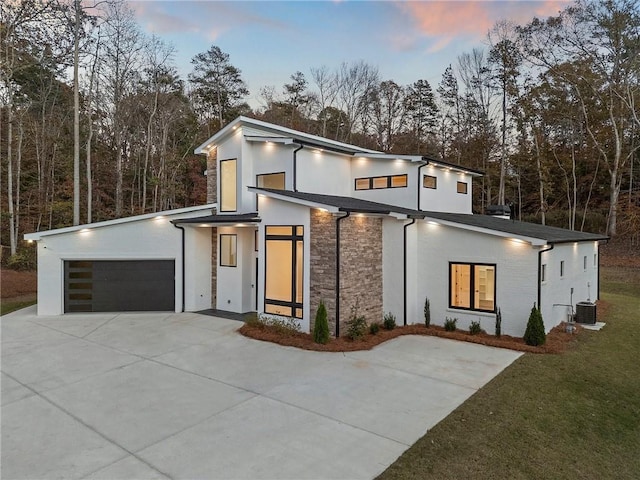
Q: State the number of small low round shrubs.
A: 4